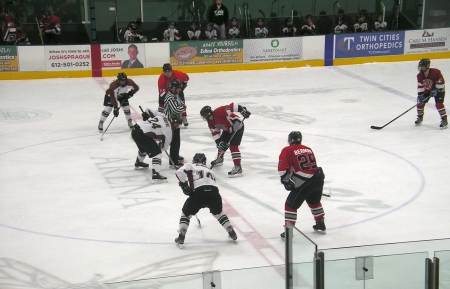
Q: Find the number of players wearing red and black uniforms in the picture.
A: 4